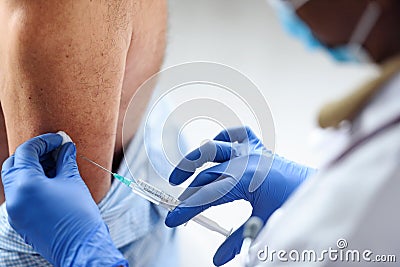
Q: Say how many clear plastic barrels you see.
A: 1